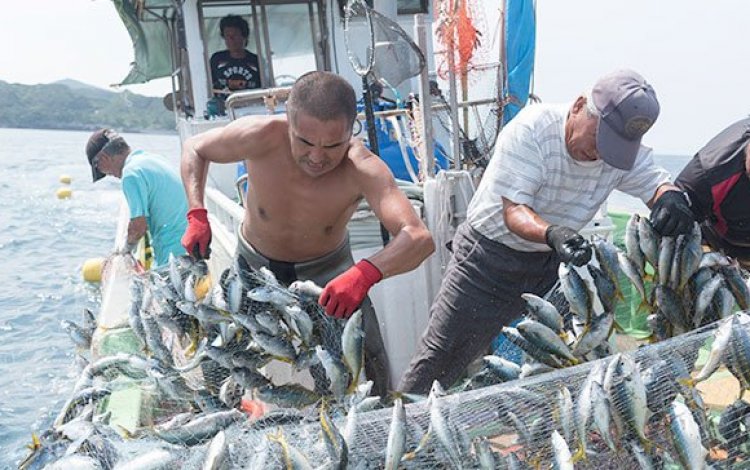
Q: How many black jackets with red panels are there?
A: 1